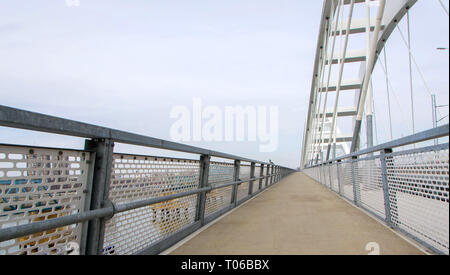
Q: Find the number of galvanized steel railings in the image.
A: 2